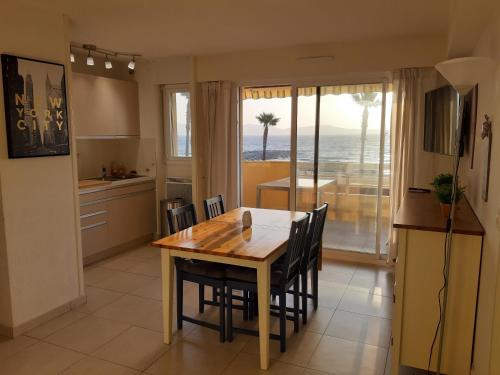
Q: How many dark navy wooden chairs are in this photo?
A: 4